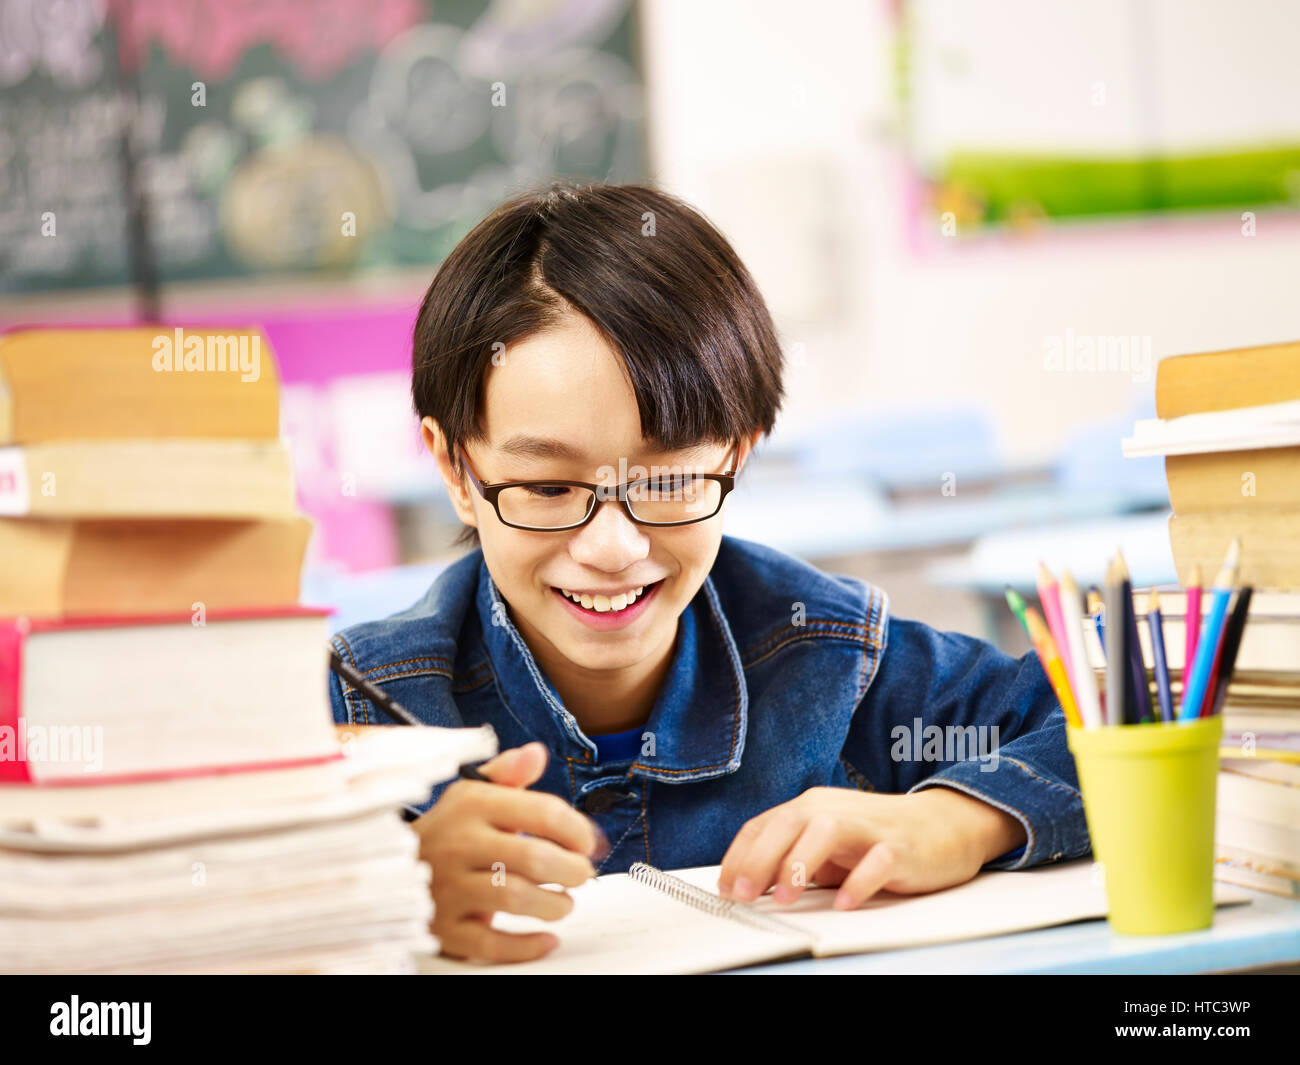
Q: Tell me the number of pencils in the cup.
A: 12